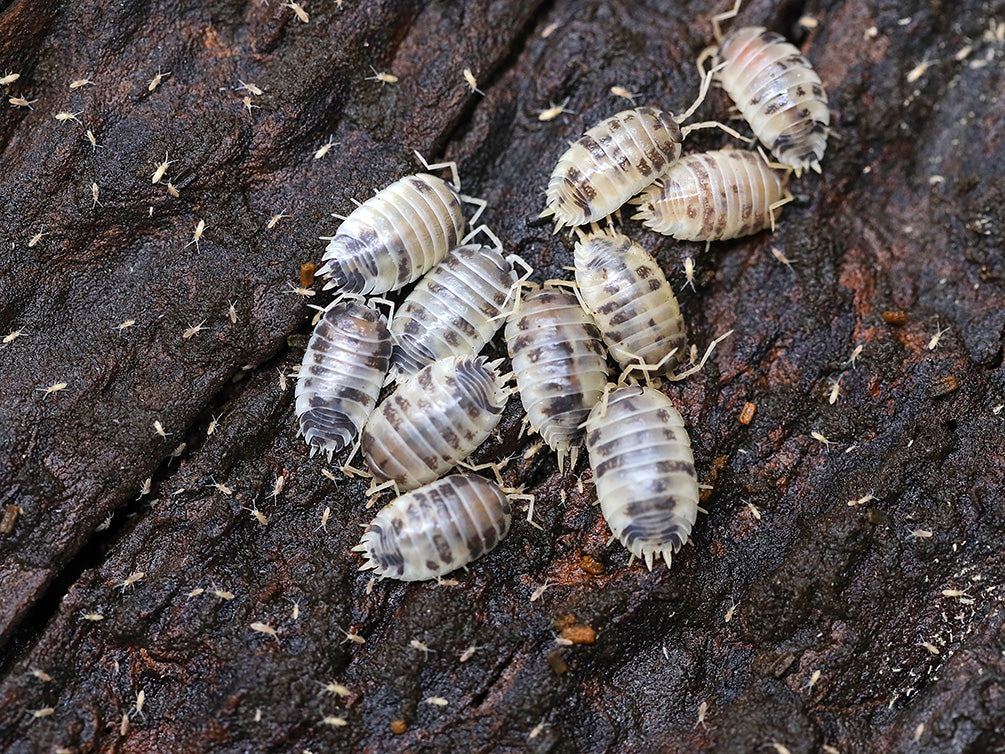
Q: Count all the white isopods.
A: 11